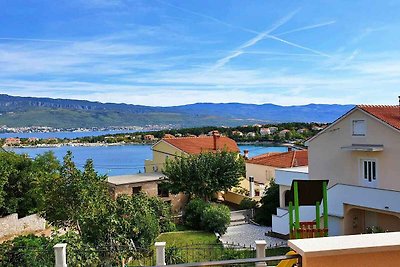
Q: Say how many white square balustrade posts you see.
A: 3